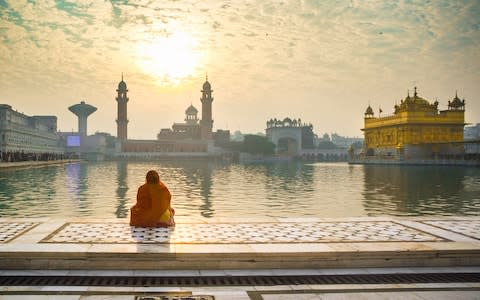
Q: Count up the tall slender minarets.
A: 2